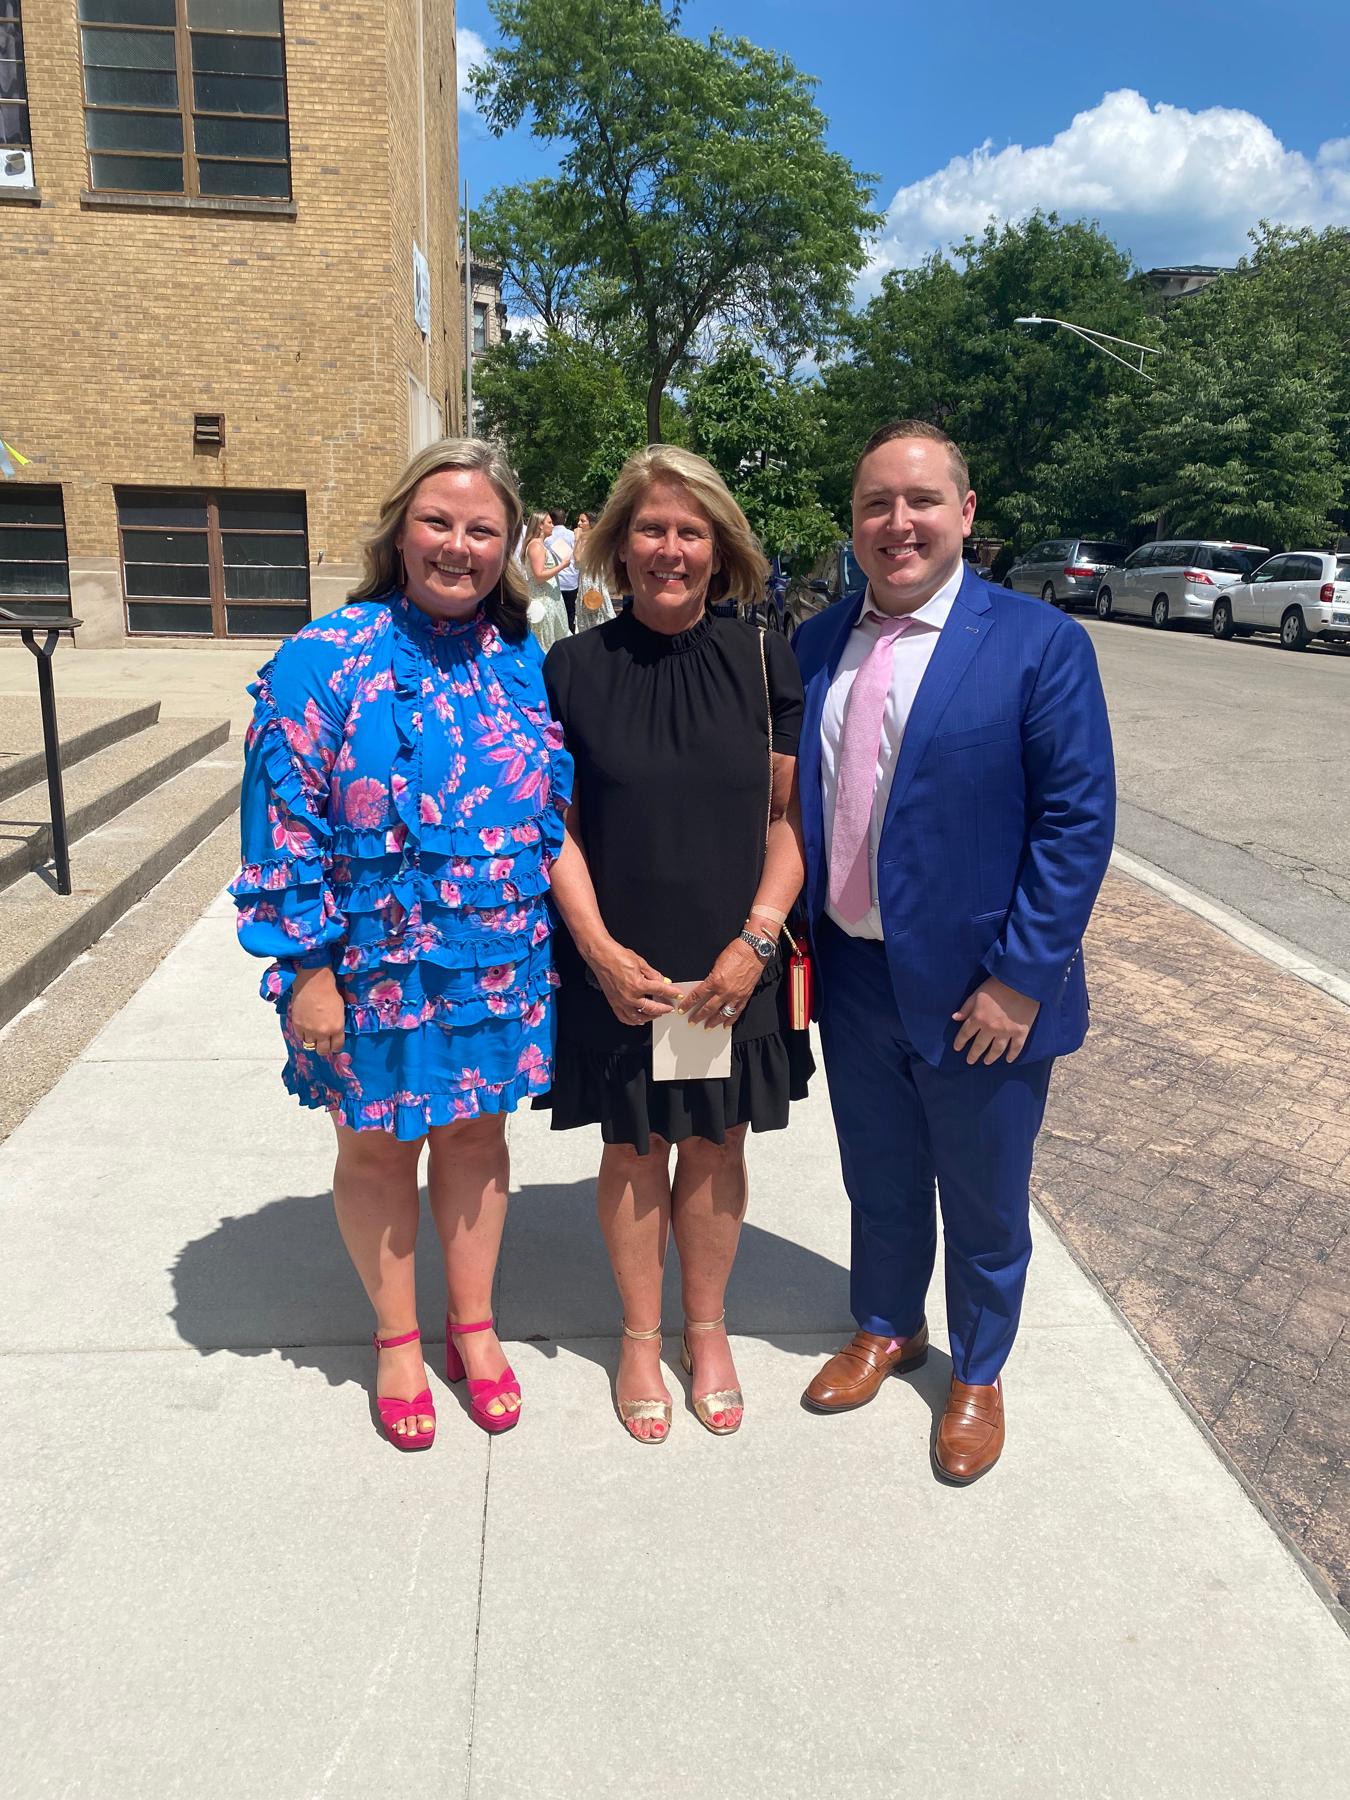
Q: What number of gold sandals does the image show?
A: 2